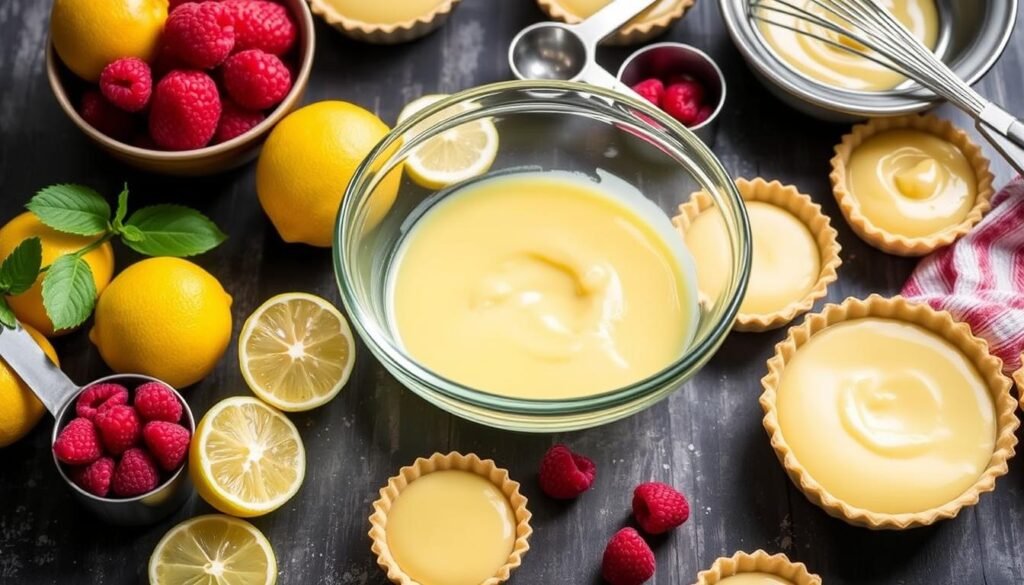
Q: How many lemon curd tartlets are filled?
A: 7